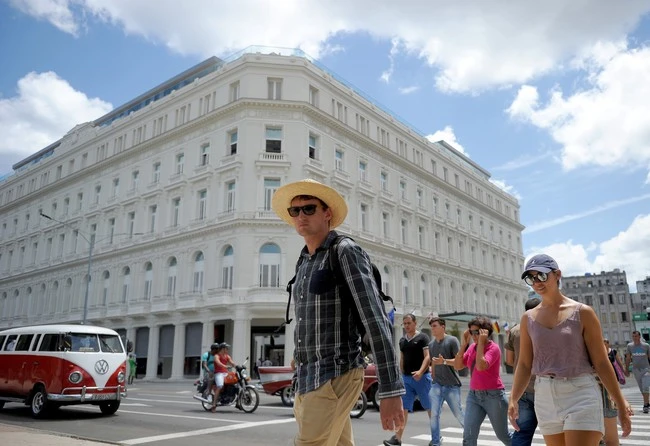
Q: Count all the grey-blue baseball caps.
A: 1